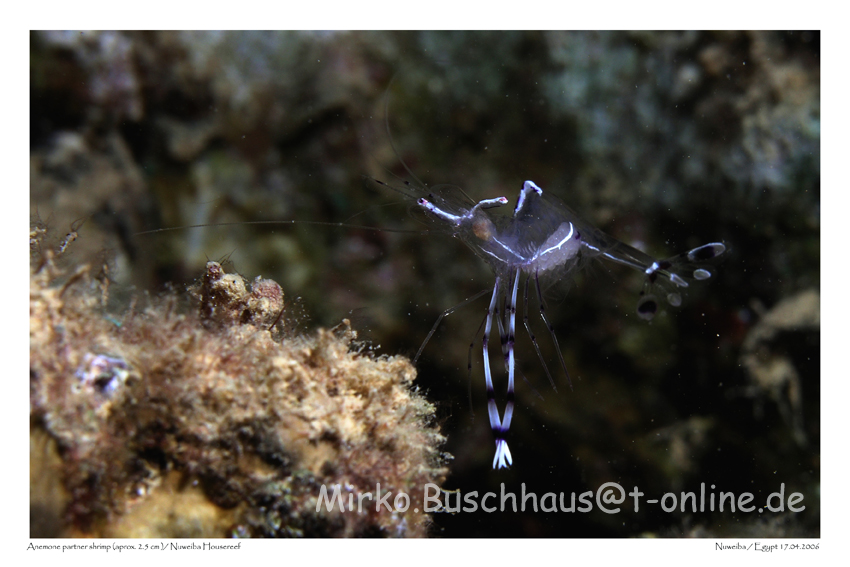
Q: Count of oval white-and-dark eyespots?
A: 2